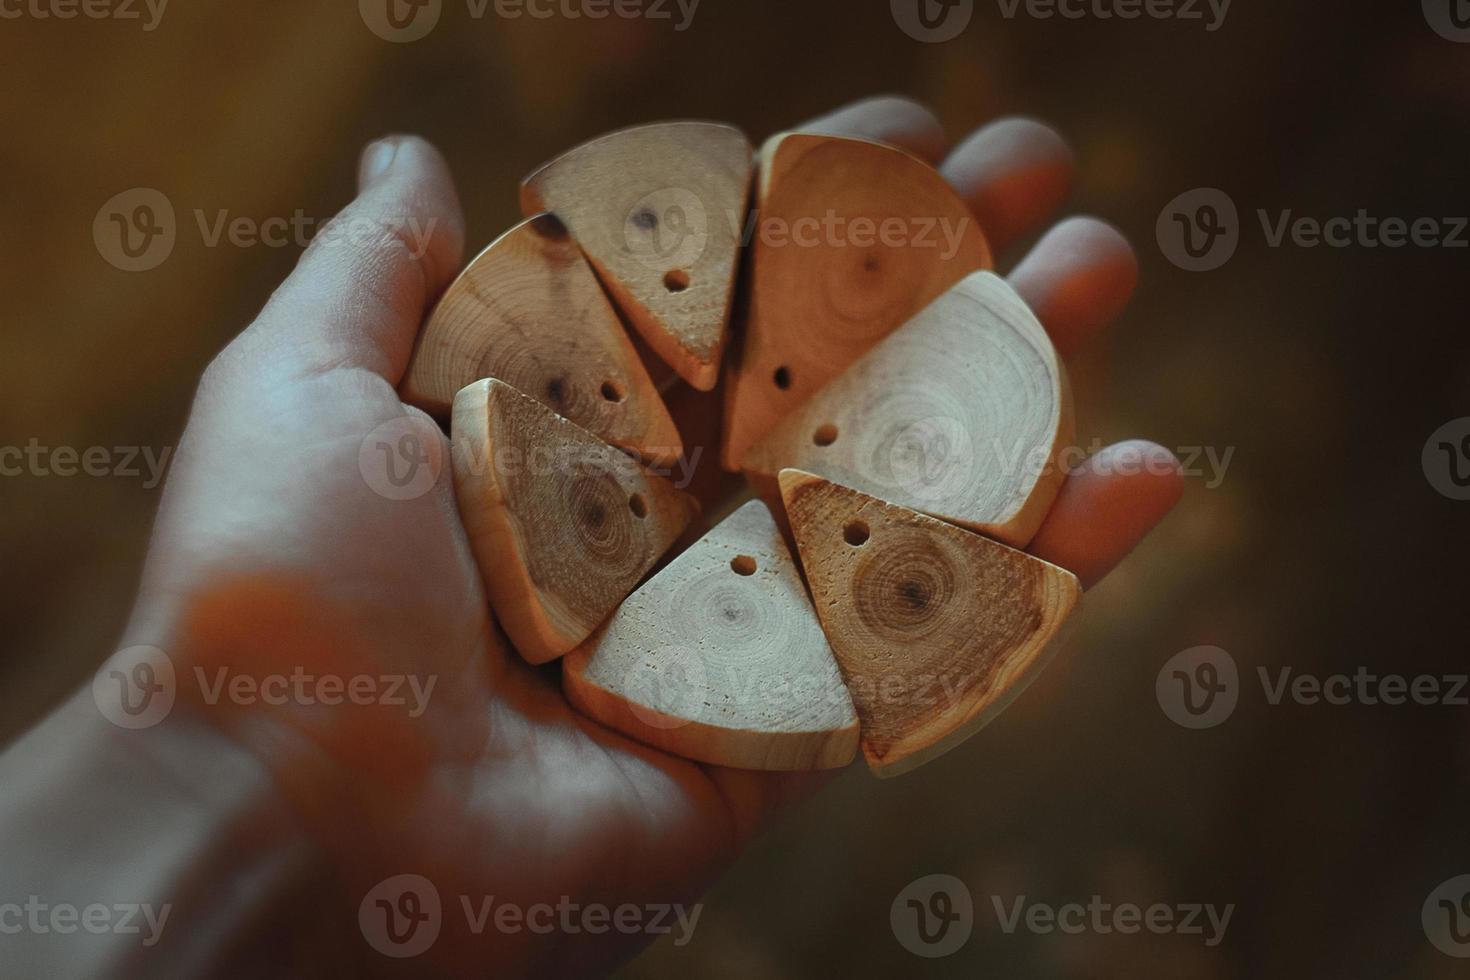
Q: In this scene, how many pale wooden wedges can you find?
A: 2